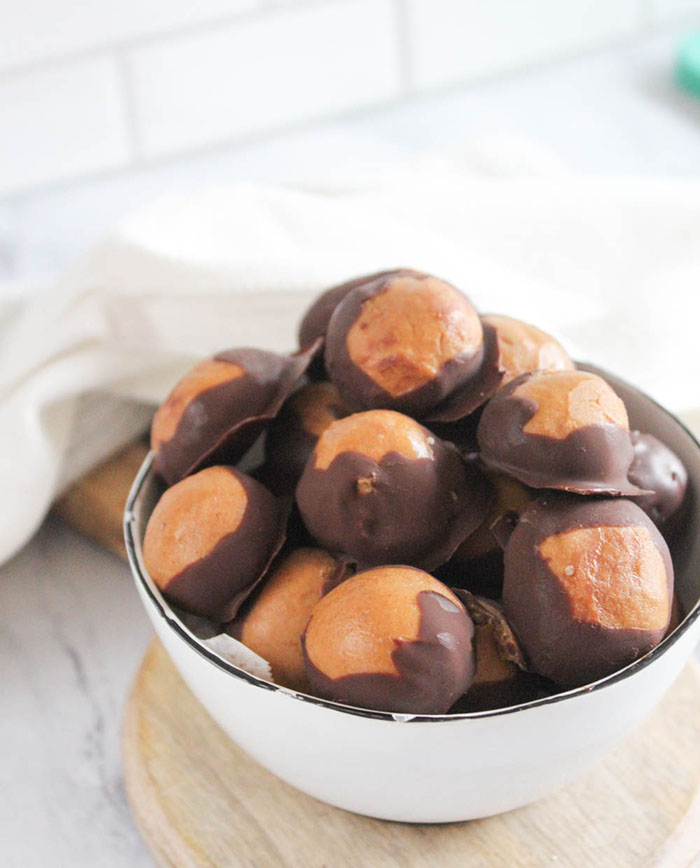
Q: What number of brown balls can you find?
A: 14